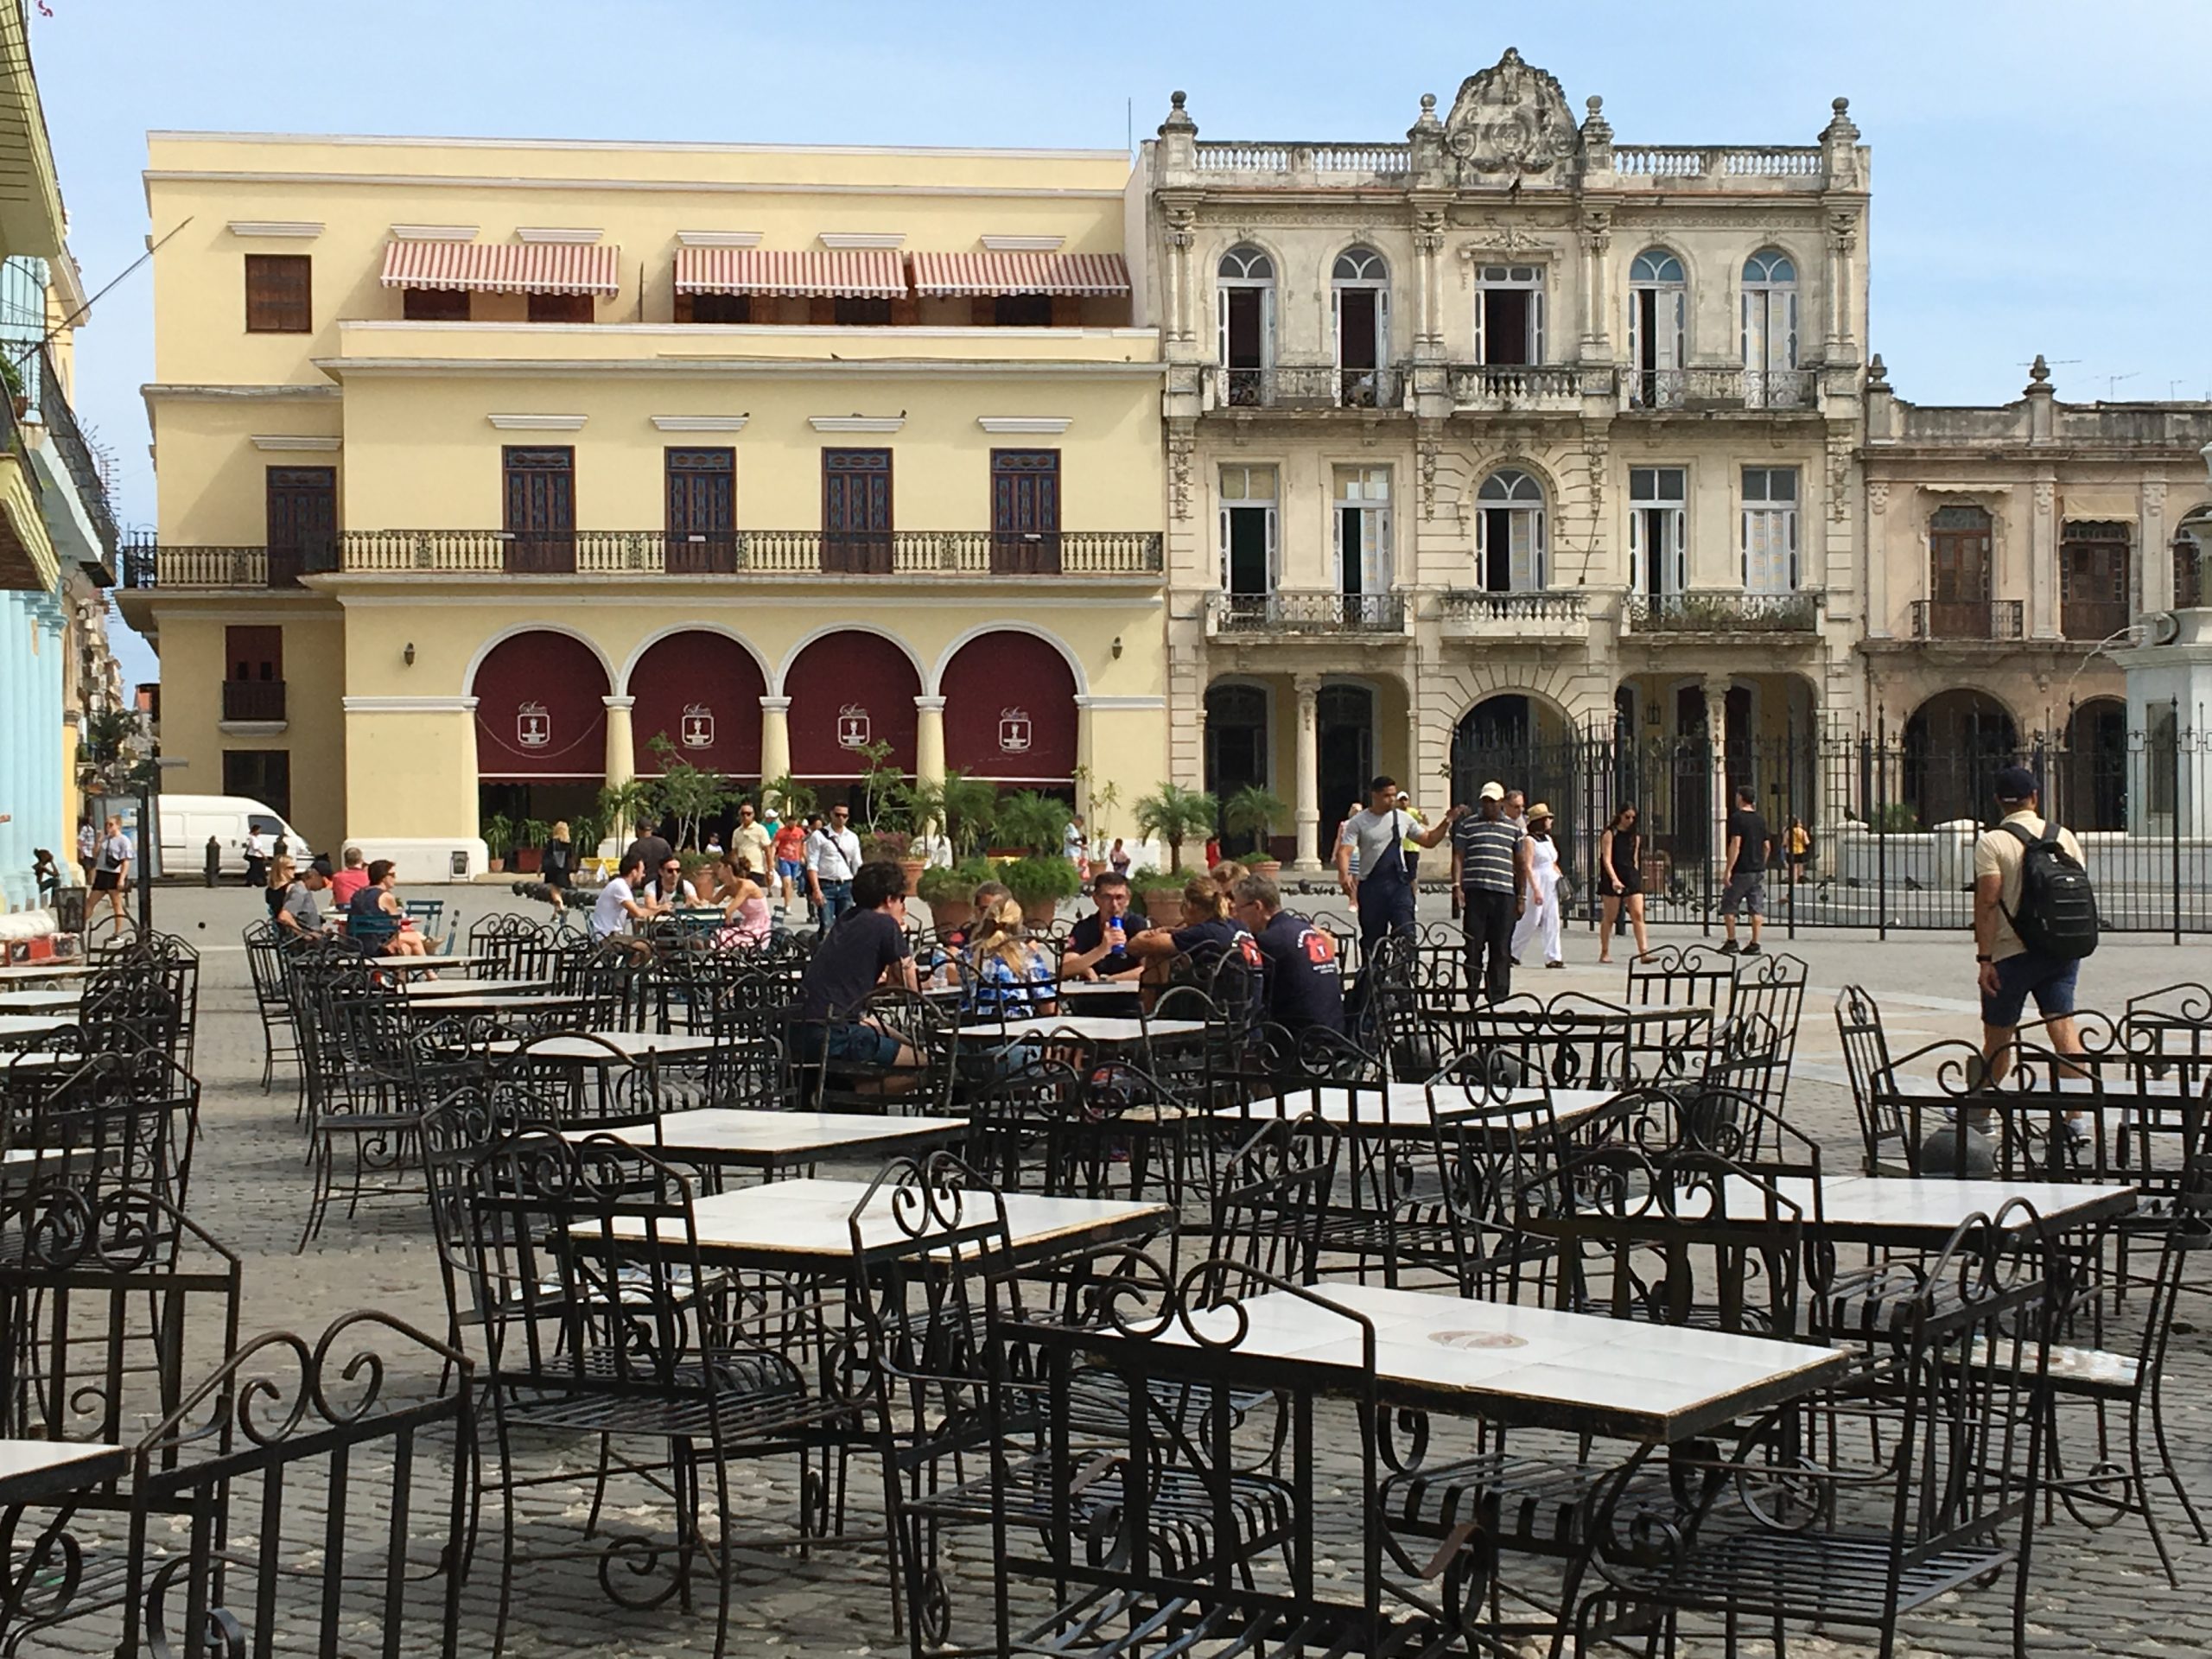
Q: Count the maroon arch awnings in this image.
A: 4